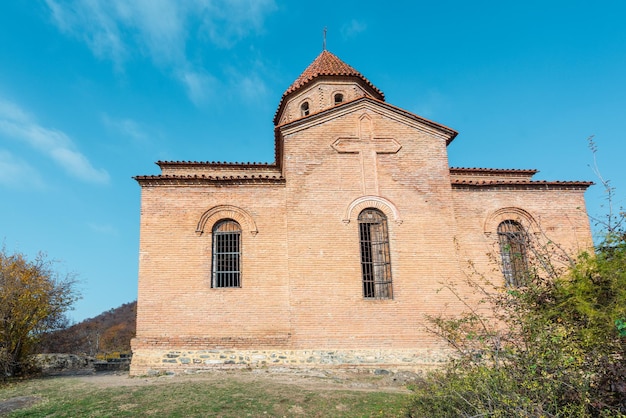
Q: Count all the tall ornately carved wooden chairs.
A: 0